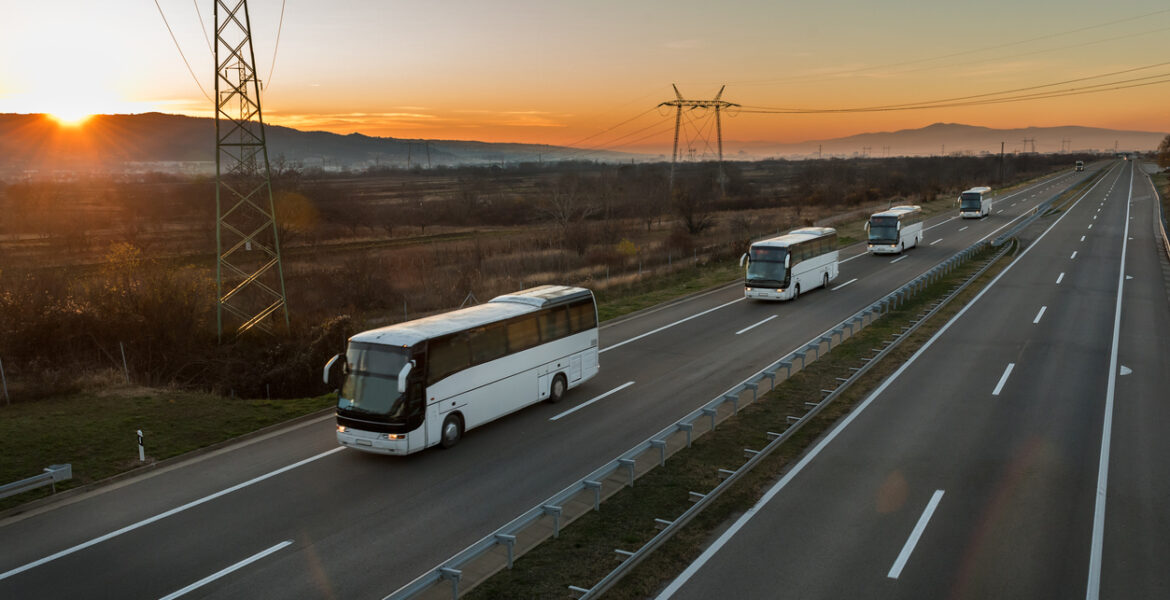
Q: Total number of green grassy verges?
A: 2